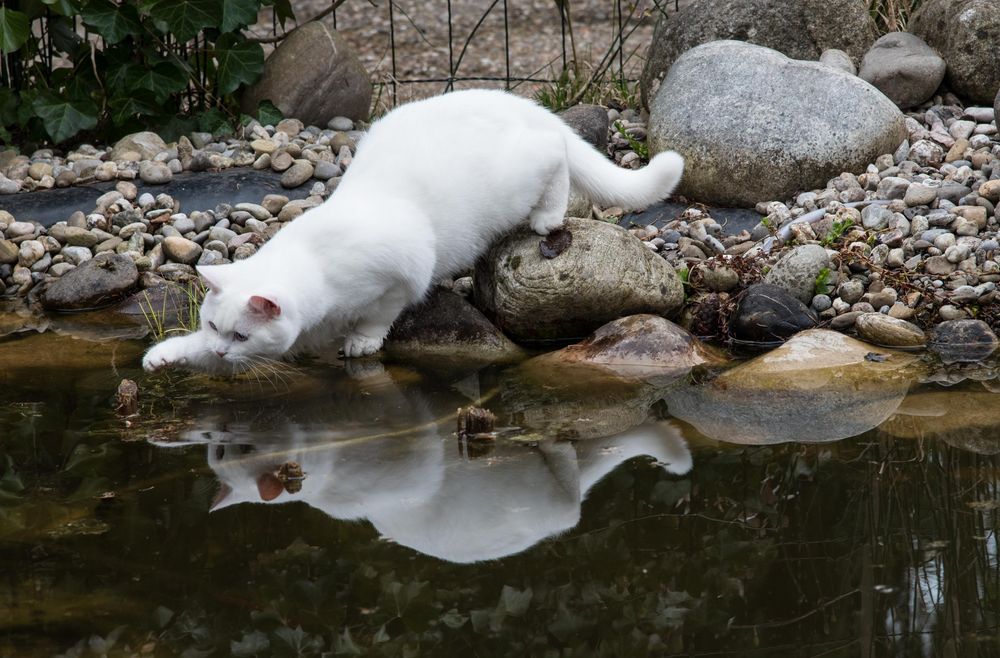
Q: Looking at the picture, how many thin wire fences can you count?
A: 1